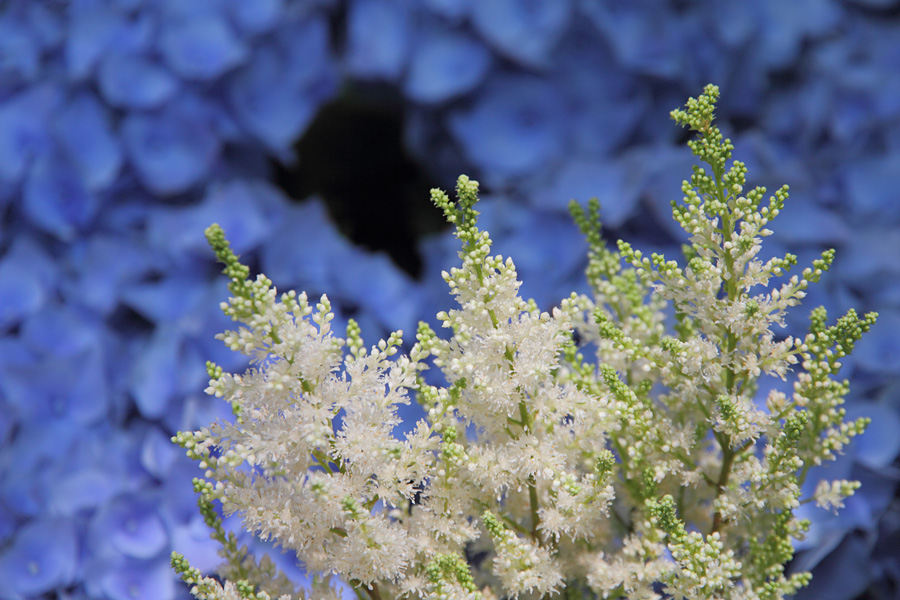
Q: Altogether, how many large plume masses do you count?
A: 3